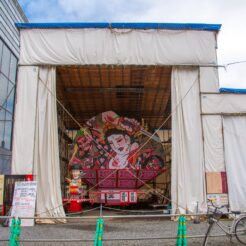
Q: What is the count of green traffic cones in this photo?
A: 3